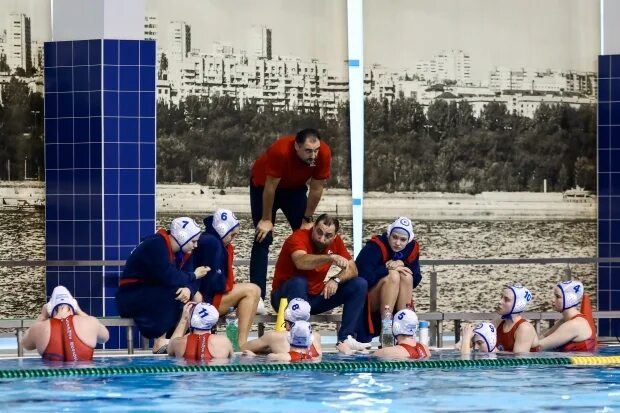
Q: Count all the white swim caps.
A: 11